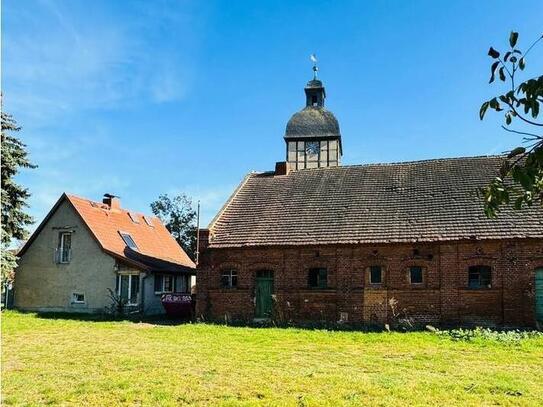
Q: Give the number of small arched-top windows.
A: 5